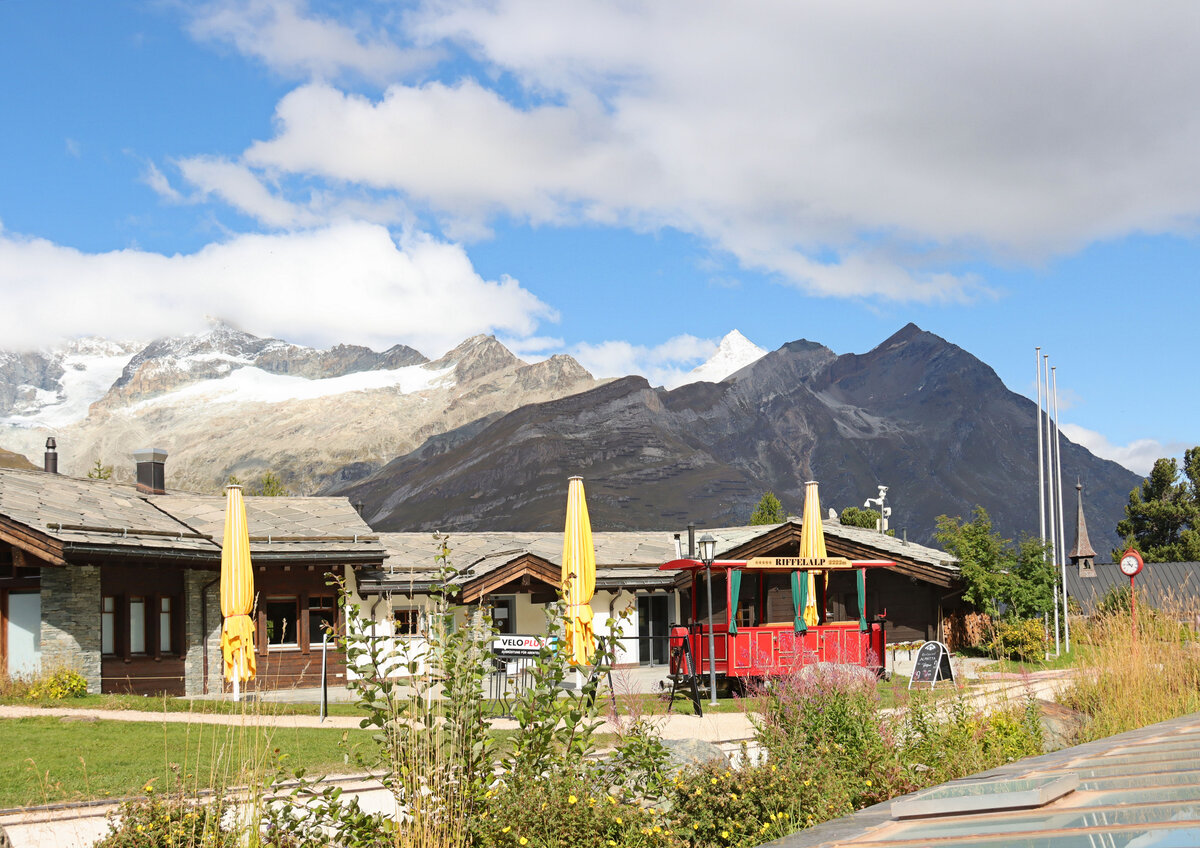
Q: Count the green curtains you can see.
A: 4